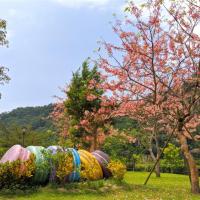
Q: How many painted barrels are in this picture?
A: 6